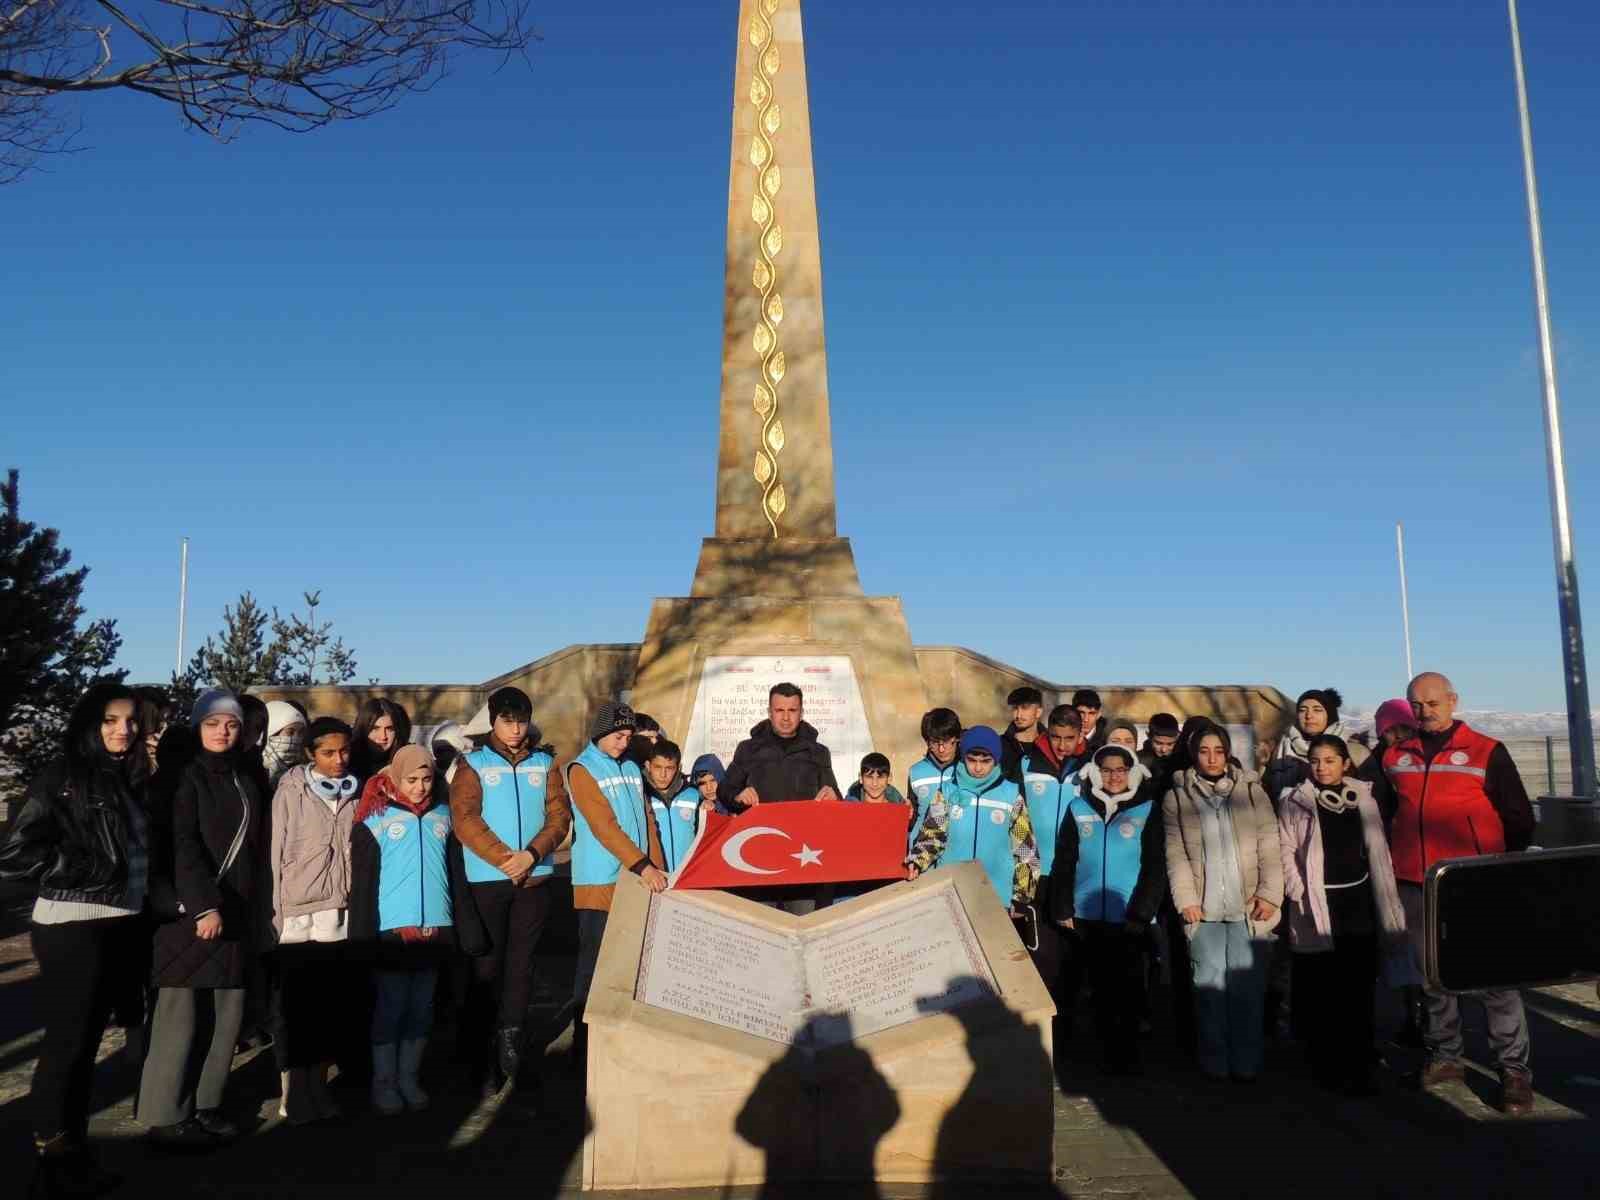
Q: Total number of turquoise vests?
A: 8